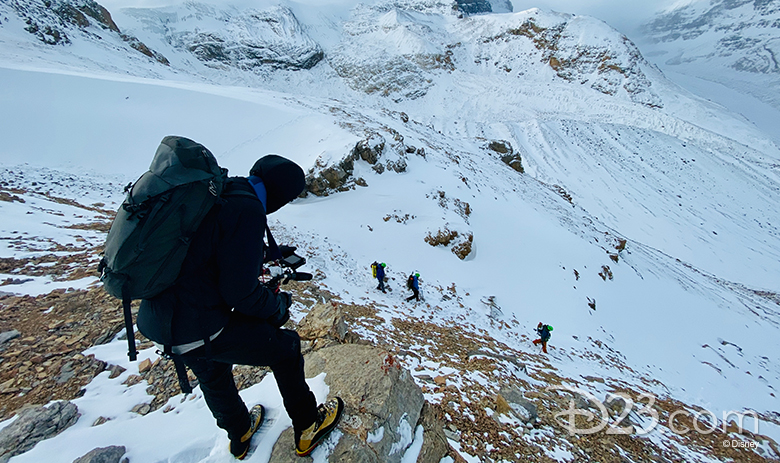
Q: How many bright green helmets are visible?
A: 3